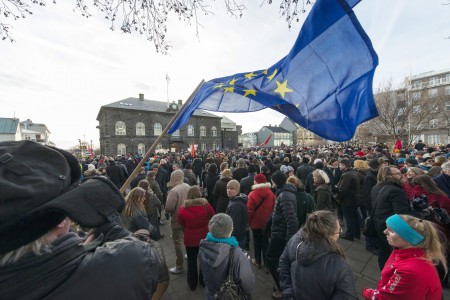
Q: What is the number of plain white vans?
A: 0